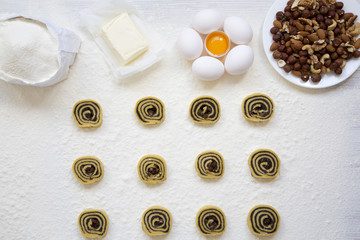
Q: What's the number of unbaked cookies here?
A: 12